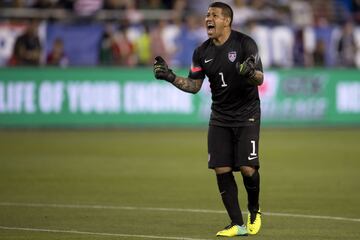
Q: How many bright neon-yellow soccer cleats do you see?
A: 2